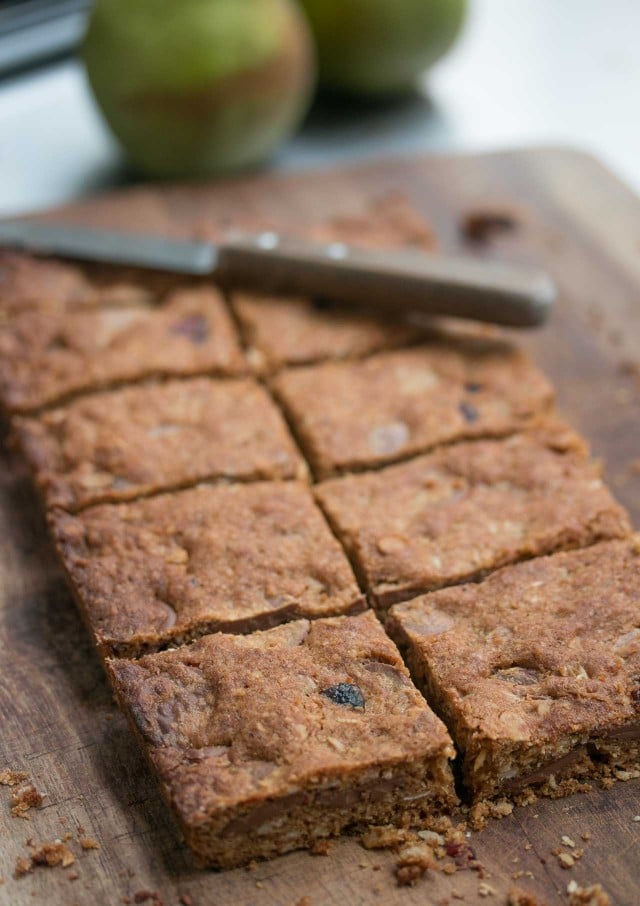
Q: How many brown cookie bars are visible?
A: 8